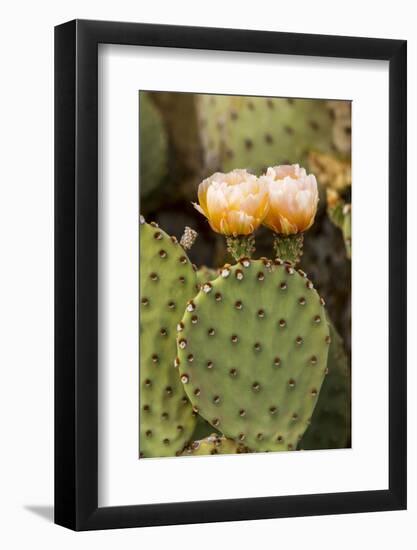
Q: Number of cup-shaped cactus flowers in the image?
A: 2